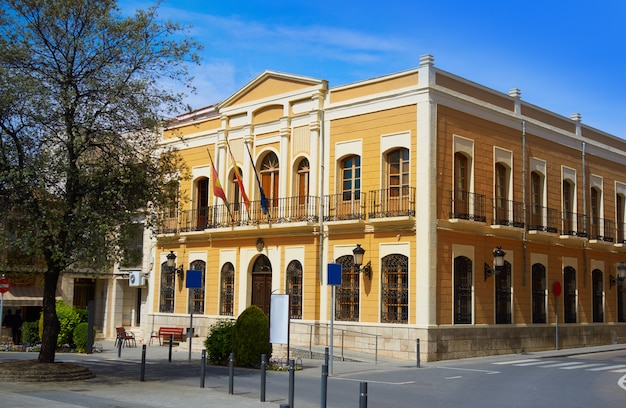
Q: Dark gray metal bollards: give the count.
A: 12